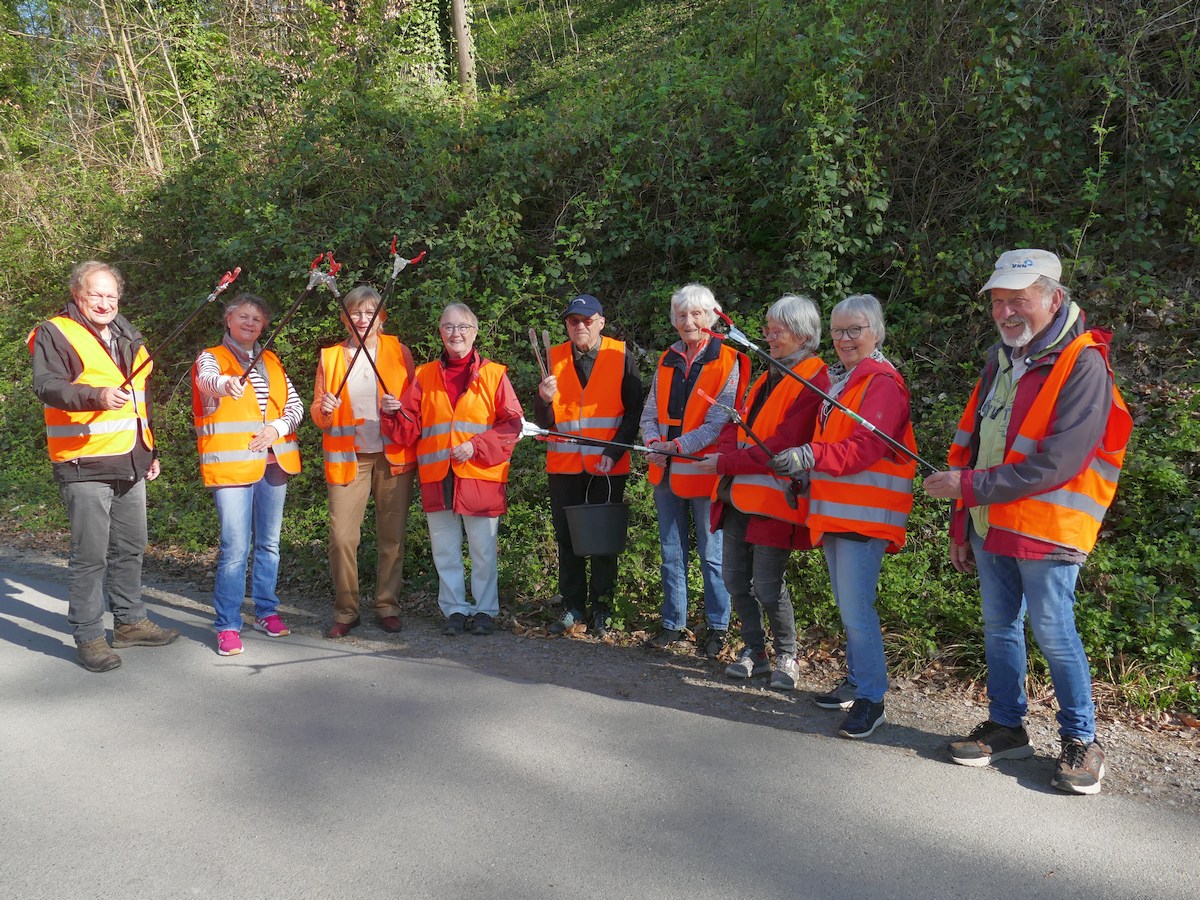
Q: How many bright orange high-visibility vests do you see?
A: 9